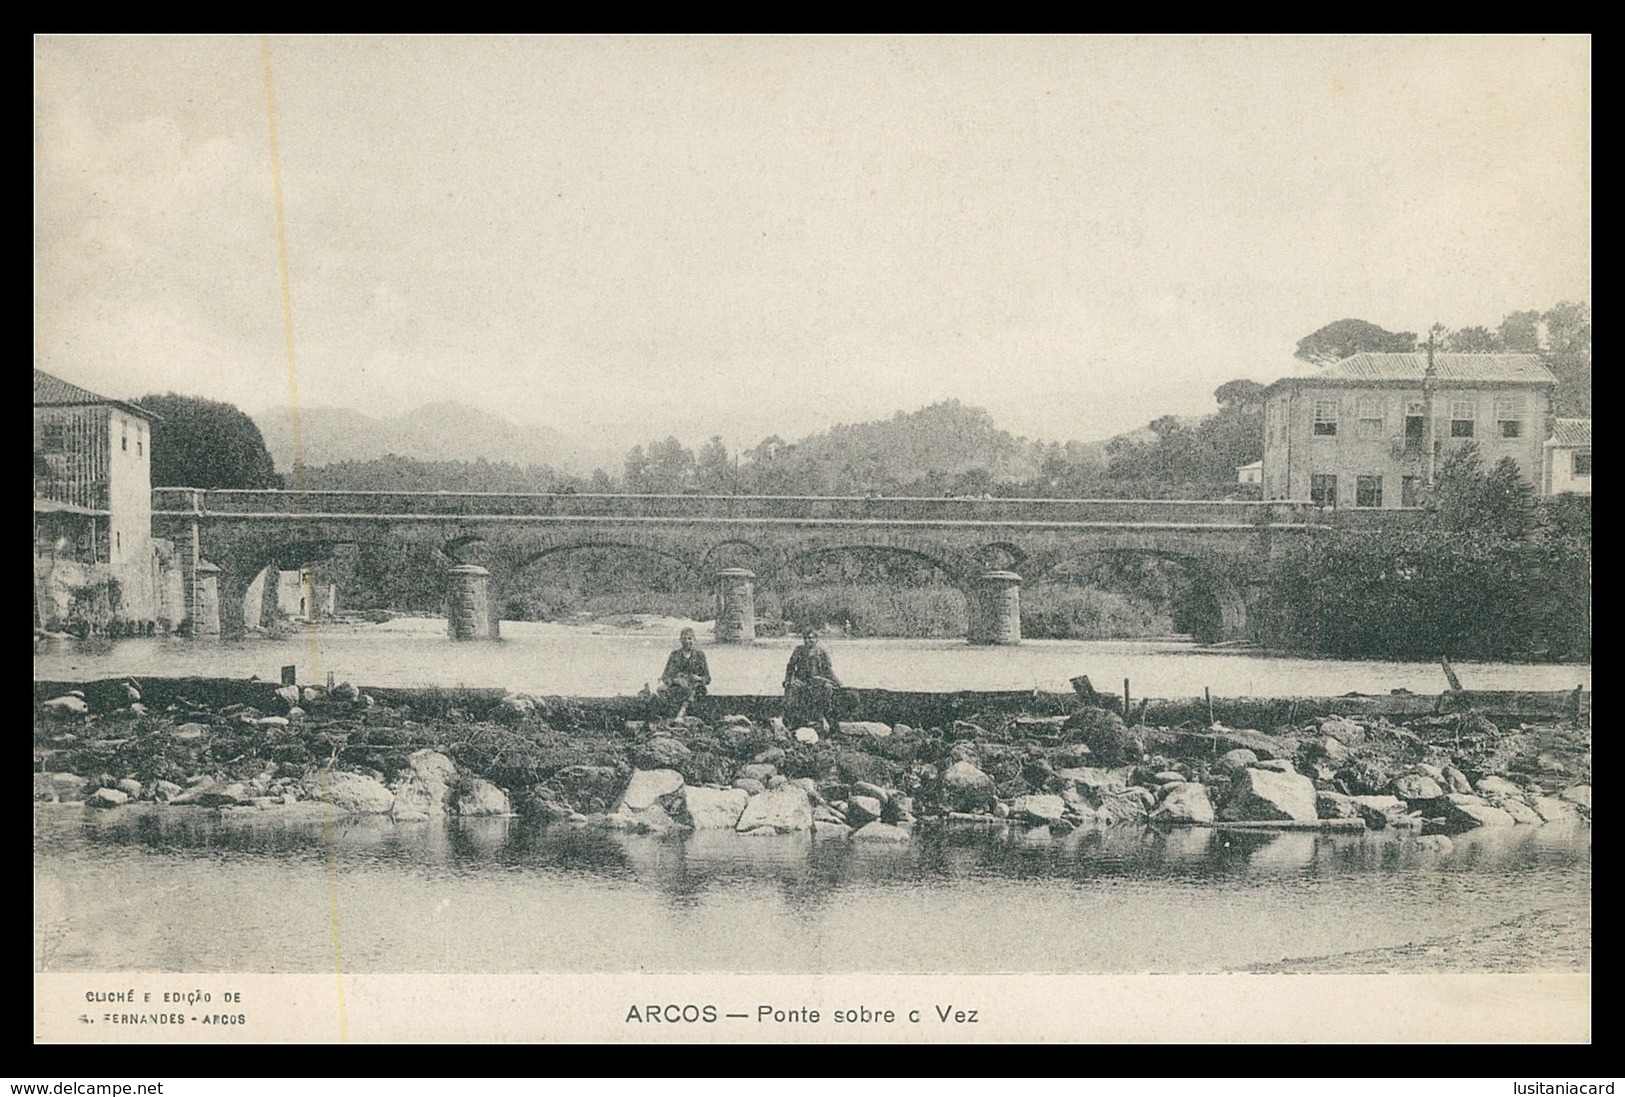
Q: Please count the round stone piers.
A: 3